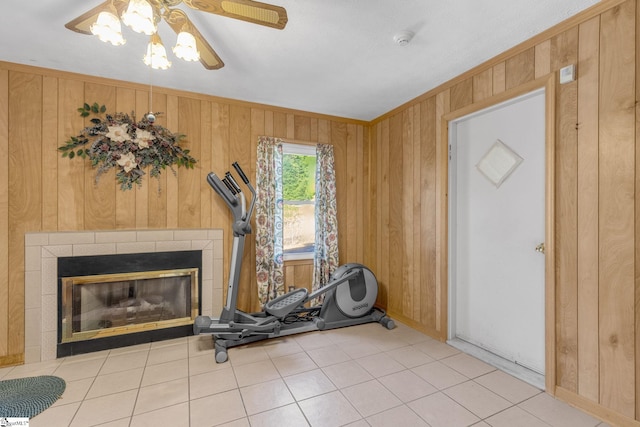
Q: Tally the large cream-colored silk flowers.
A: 3